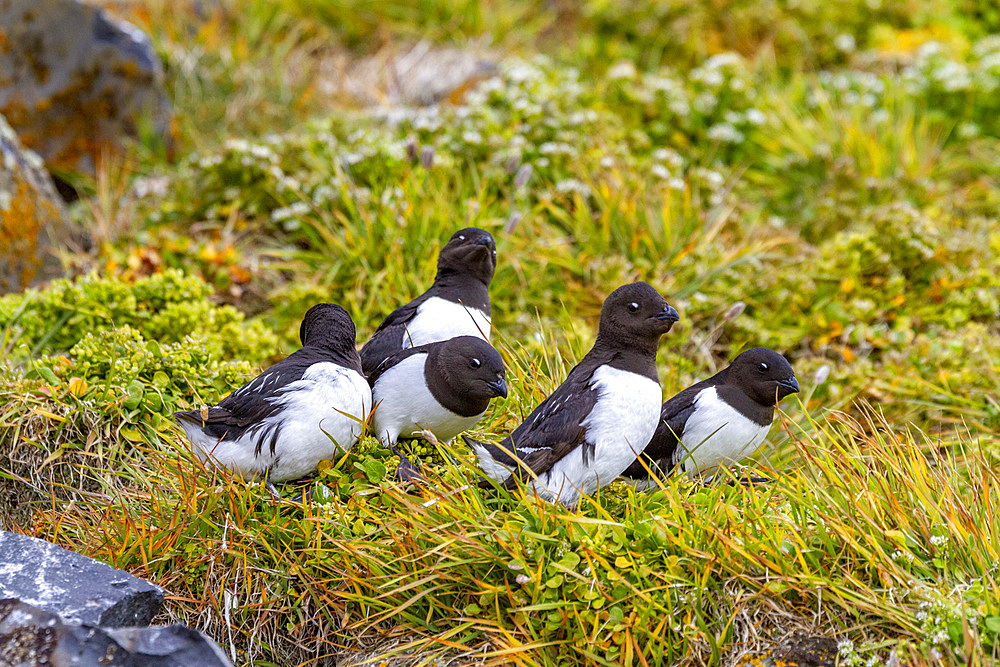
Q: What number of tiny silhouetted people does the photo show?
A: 0